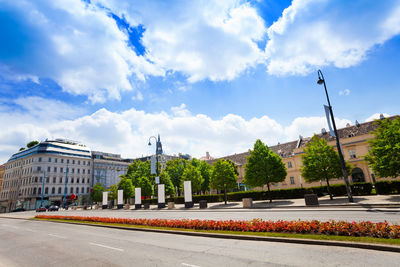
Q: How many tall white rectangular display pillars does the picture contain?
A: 5